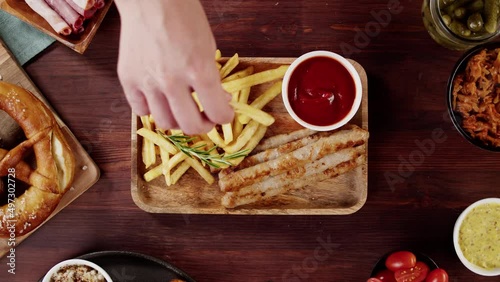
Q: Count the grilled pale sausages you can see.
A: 5